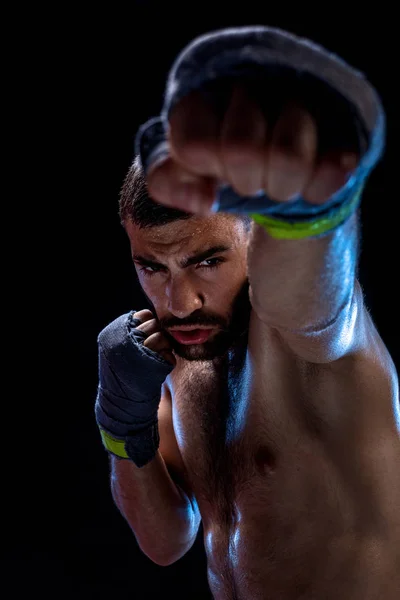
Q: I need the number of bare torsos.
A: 1